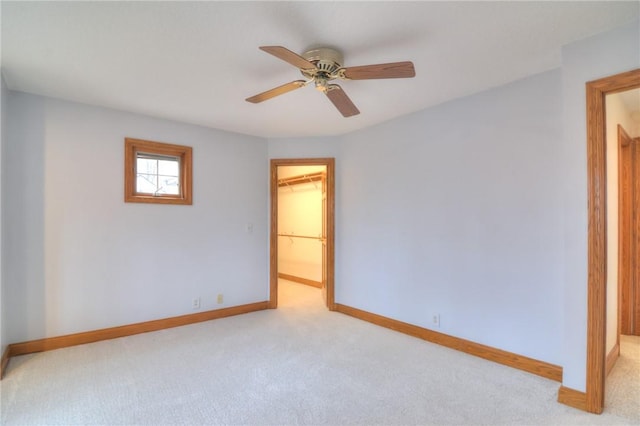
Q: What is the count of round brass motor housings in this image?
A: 1